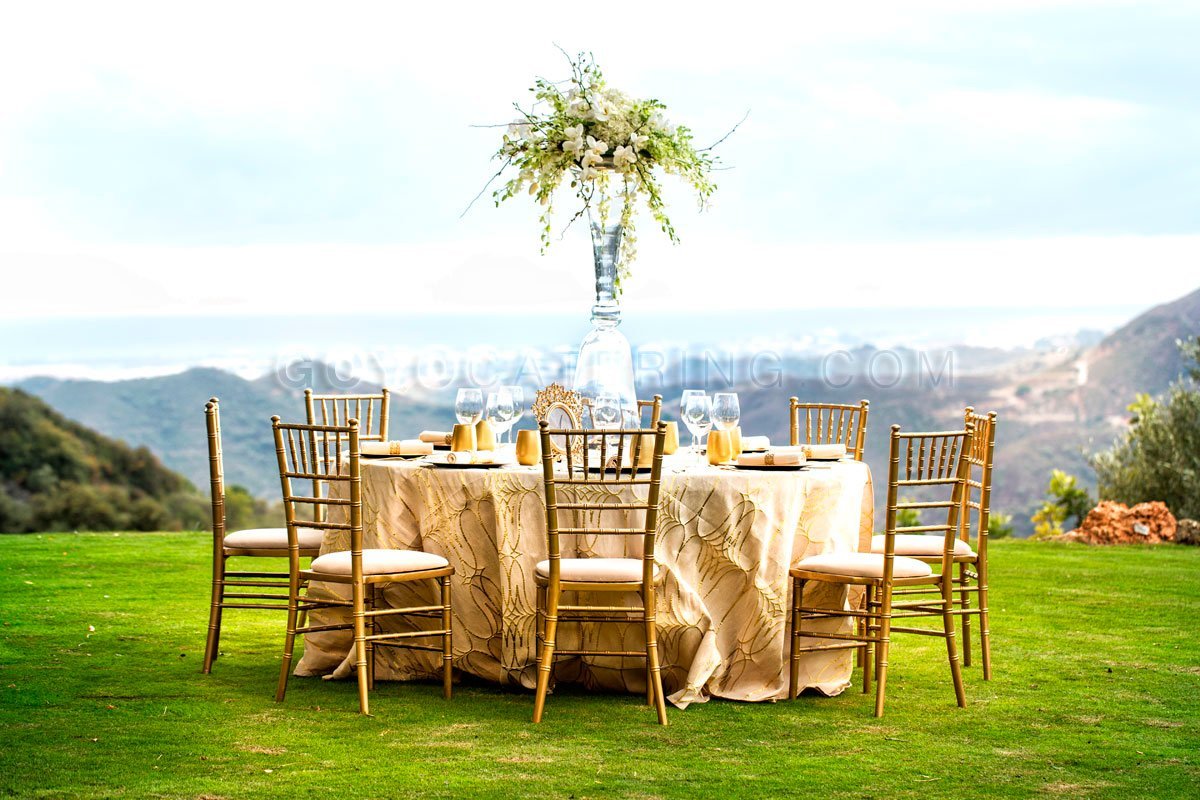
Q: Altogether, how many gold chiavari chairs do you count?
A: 8